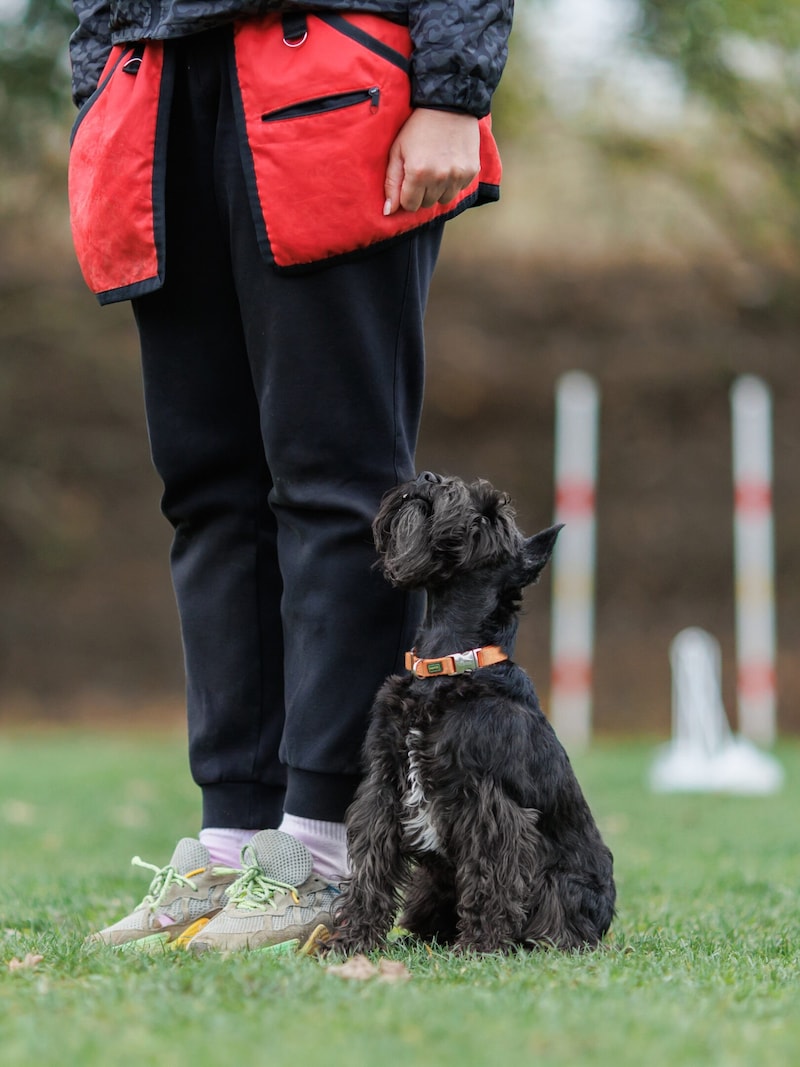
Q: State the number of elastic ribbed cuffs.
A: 2